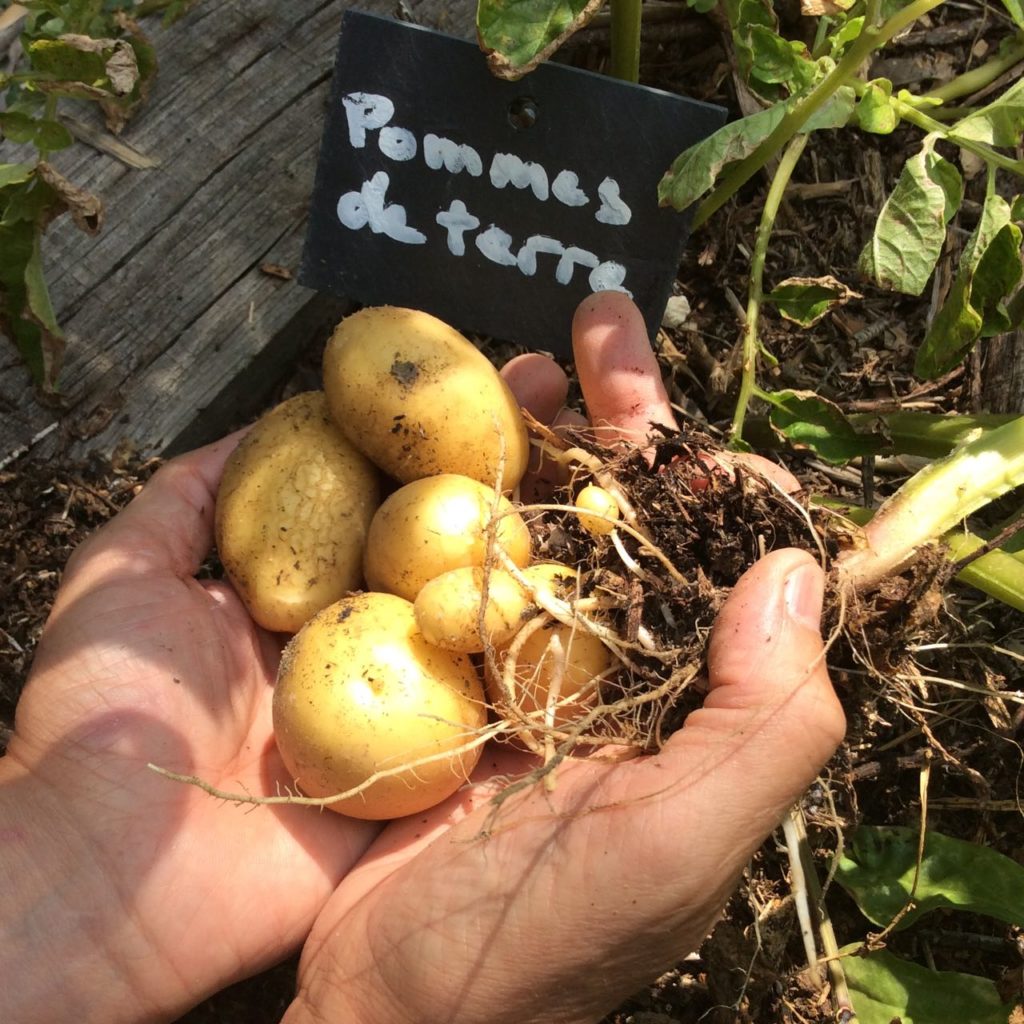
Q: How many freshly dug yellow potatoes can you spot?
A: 8